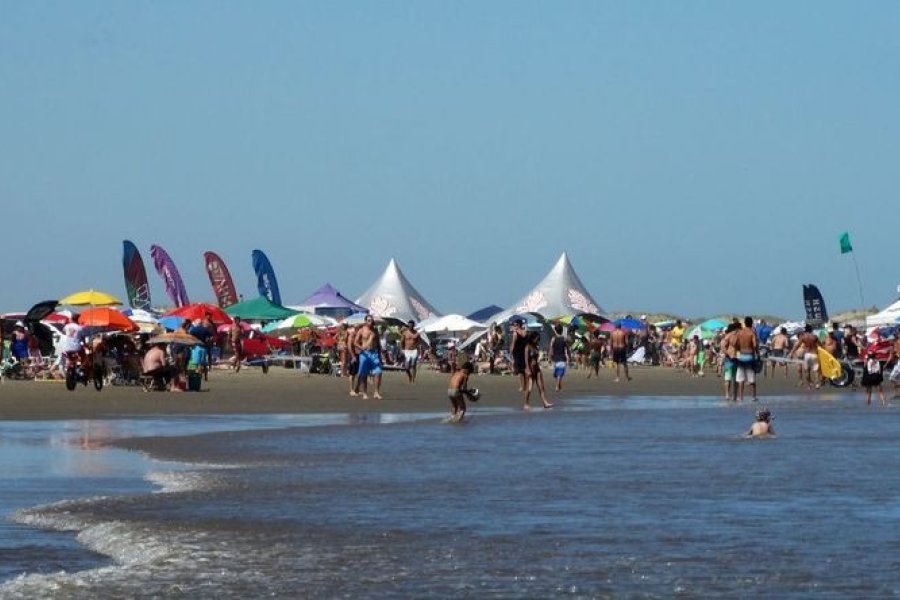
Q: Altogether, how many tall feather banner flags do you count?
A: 5